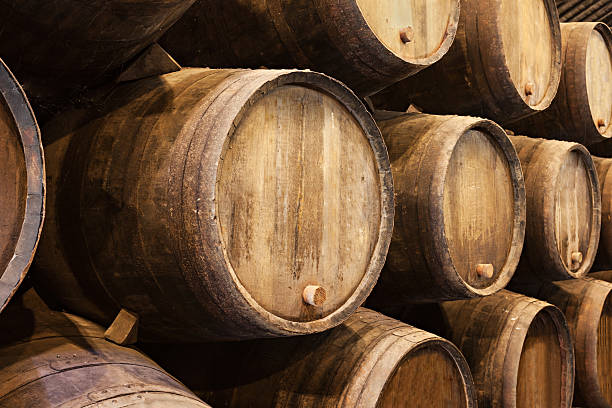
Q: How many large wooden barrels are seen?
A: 13